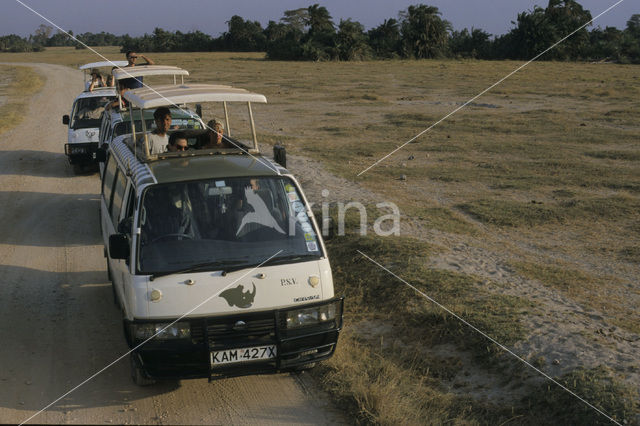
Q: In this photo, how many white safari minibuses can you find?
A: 3